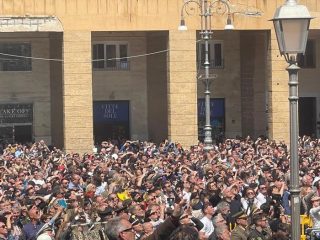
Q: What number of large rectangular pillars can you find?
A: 3